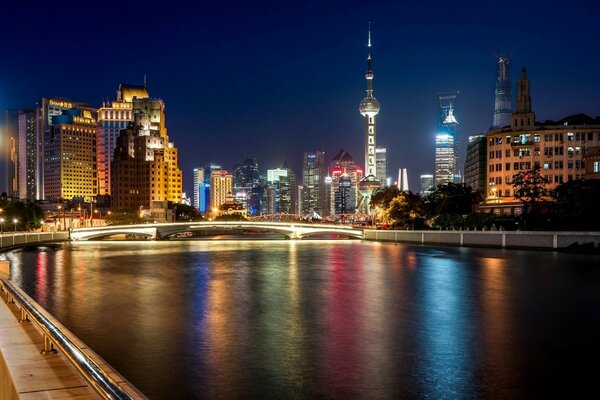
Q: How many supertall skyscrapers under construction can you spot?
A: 1